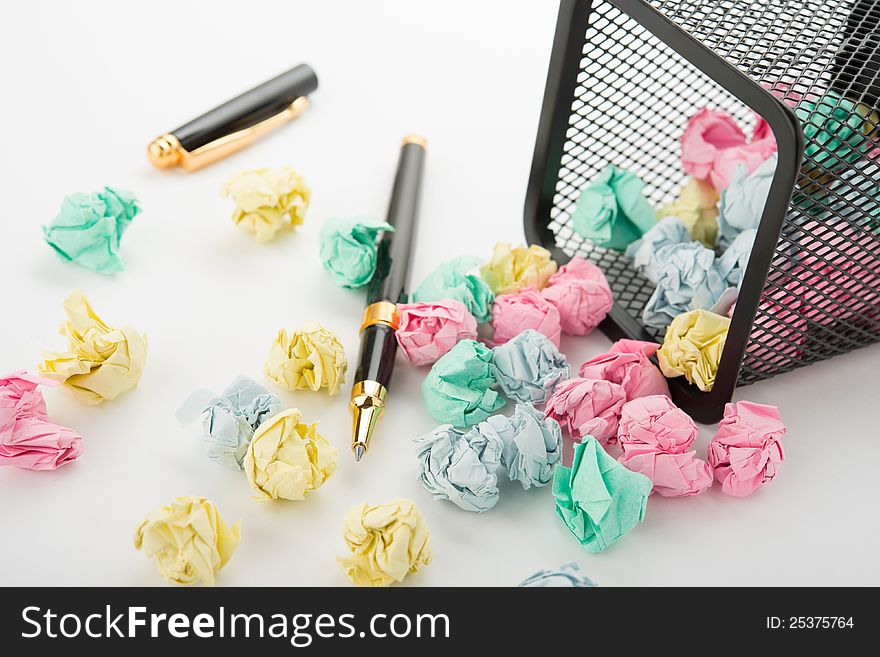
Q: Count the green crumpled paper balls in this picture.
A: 7